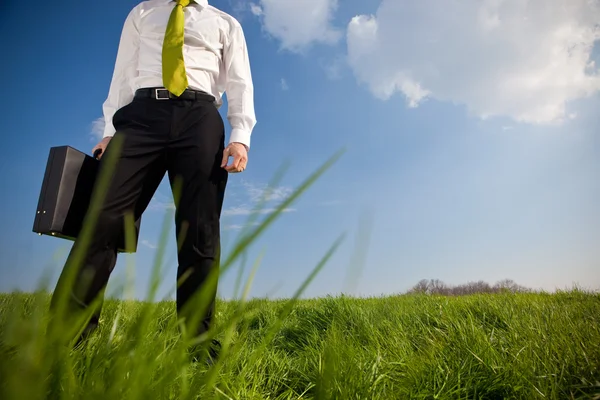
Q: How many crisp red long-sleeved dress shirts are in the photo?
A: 0